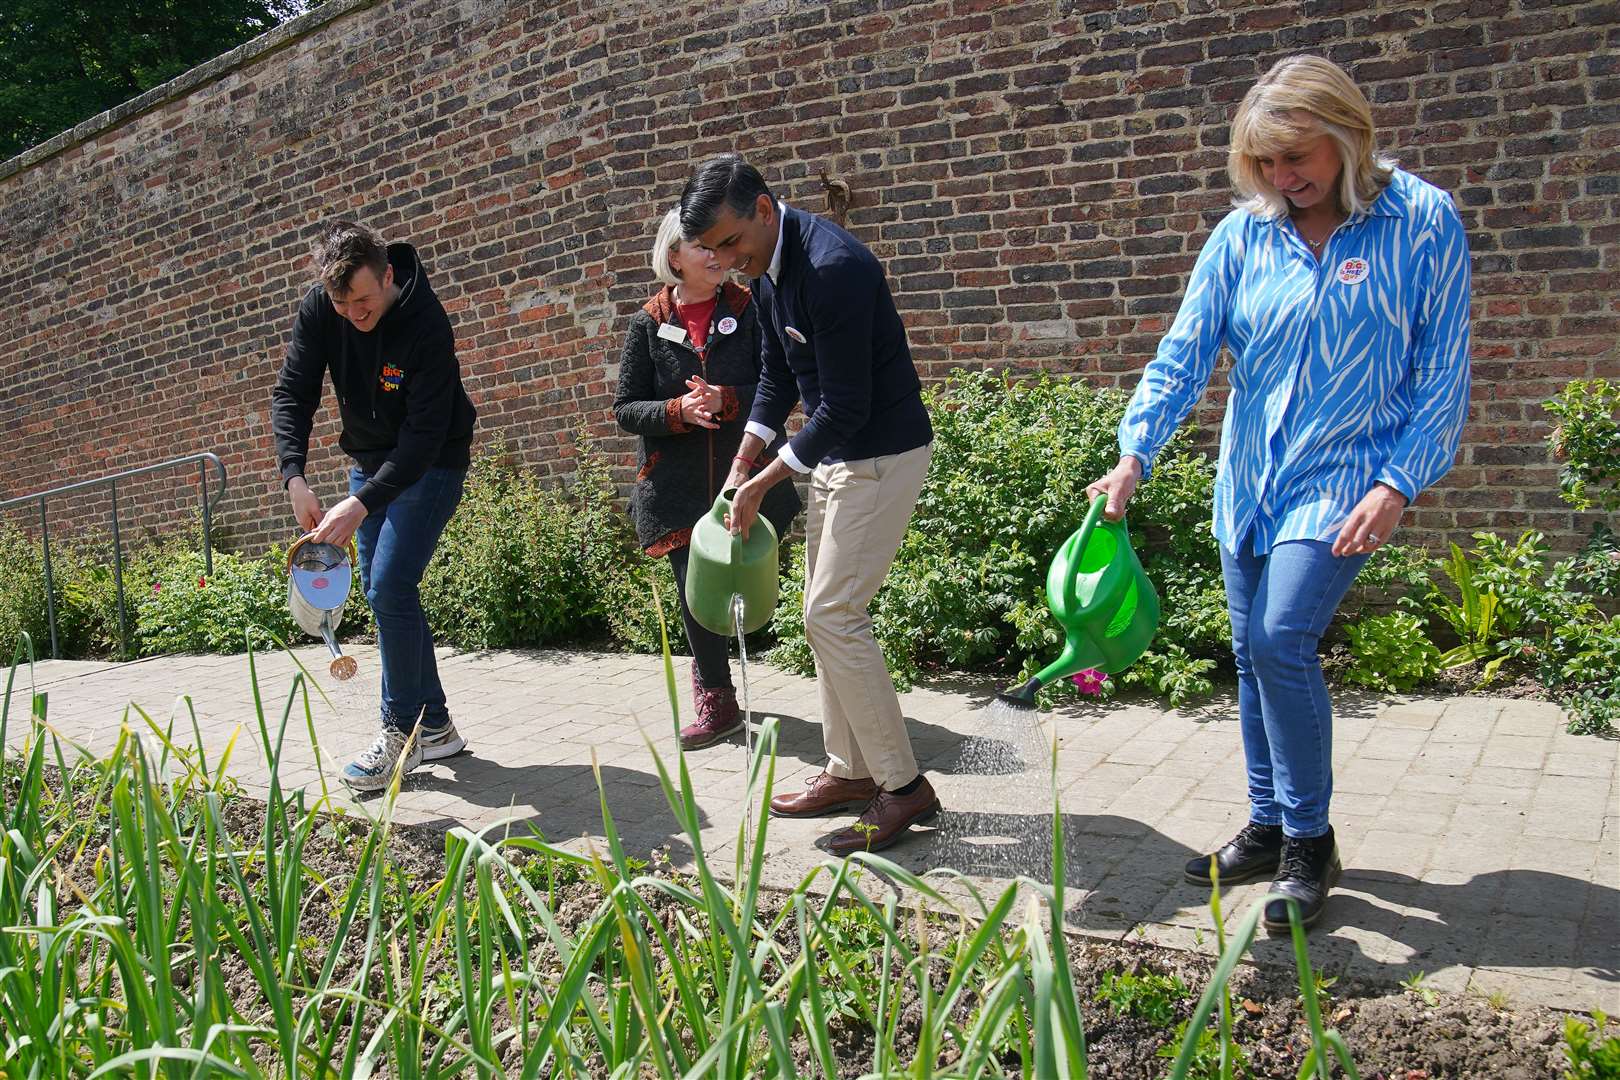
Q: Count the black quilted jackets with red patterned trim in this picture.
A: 1